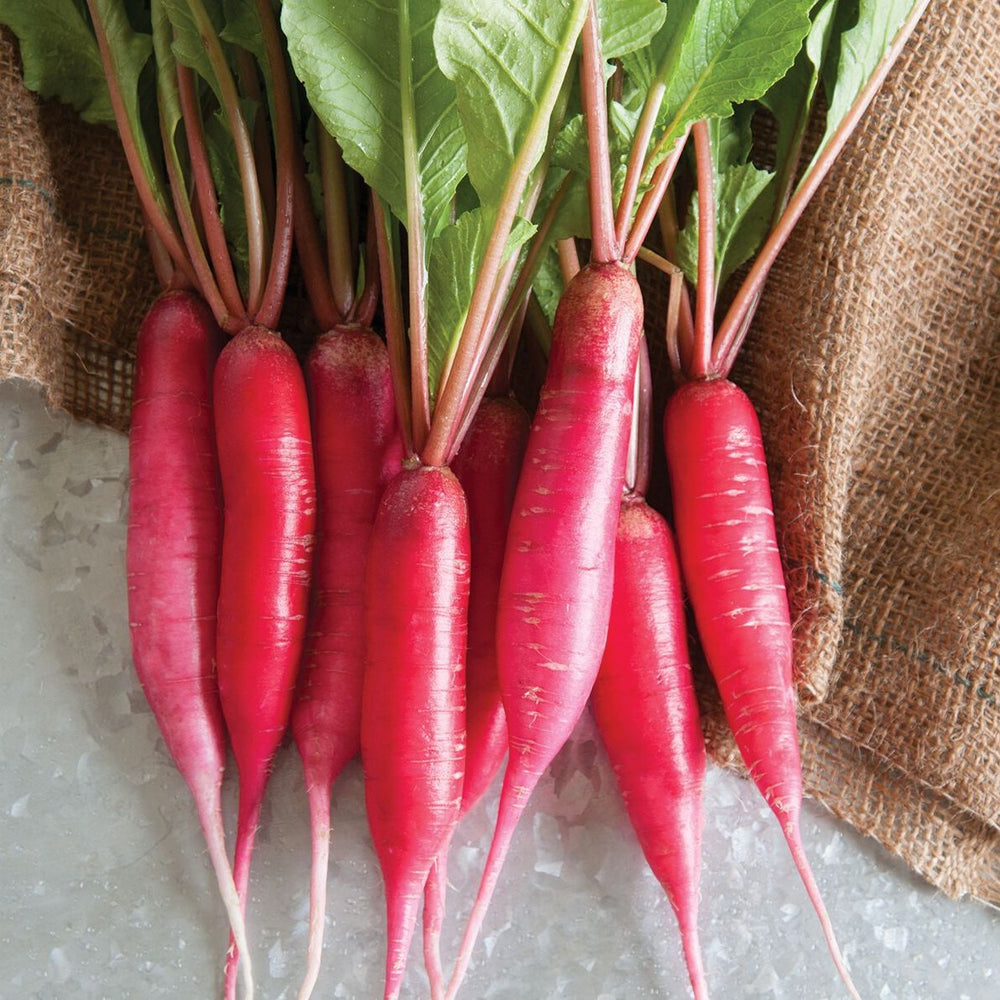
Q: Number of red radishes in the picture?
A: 8